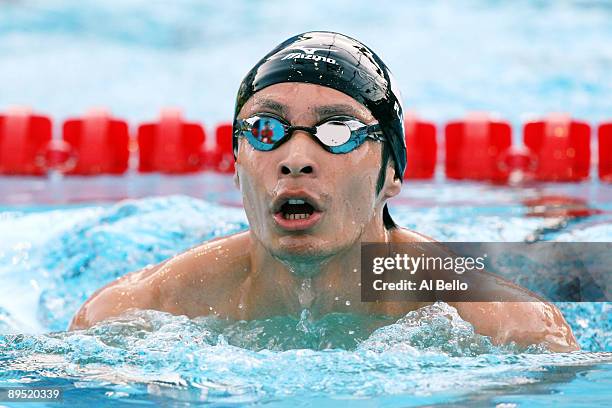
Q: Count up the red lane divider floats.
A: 8